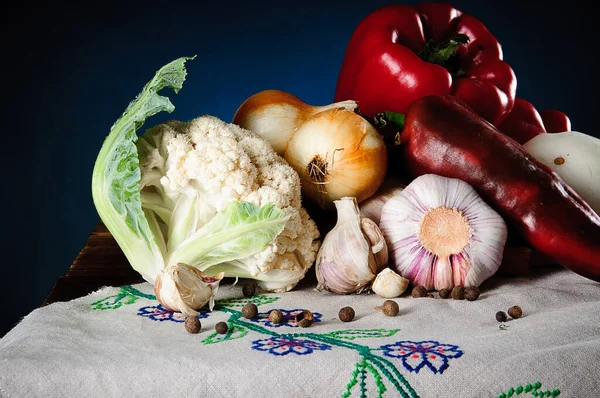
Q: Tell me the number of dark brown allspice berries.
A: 14